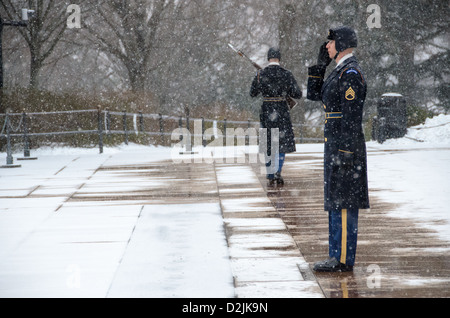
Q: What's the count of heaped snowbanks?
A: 1